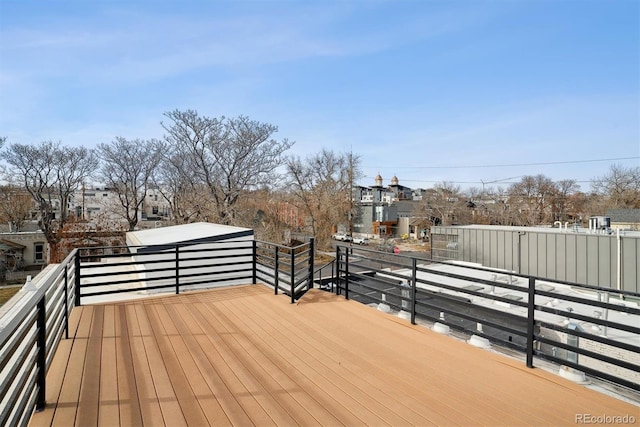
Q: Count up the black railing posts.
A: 12